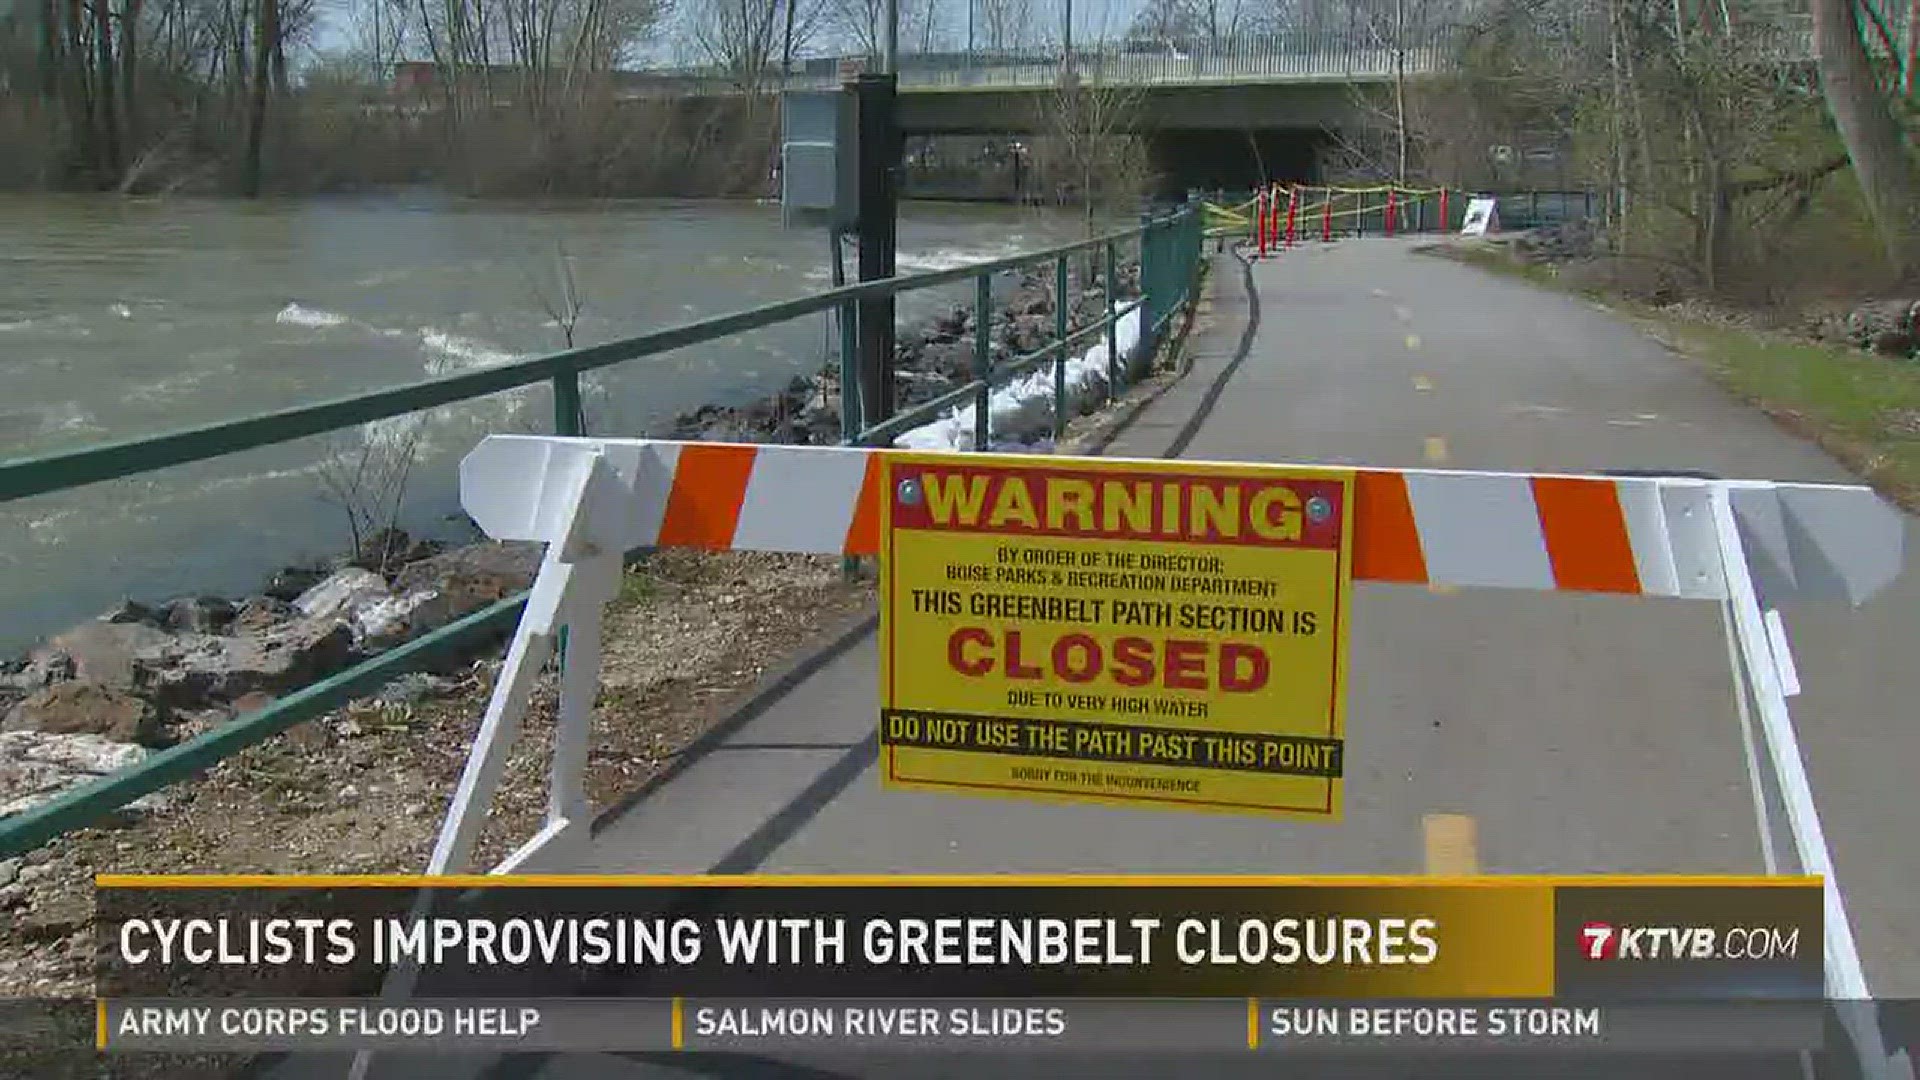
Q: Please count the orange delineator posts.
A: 6